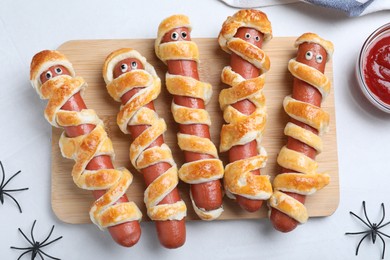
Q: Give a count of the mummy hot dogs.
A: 5